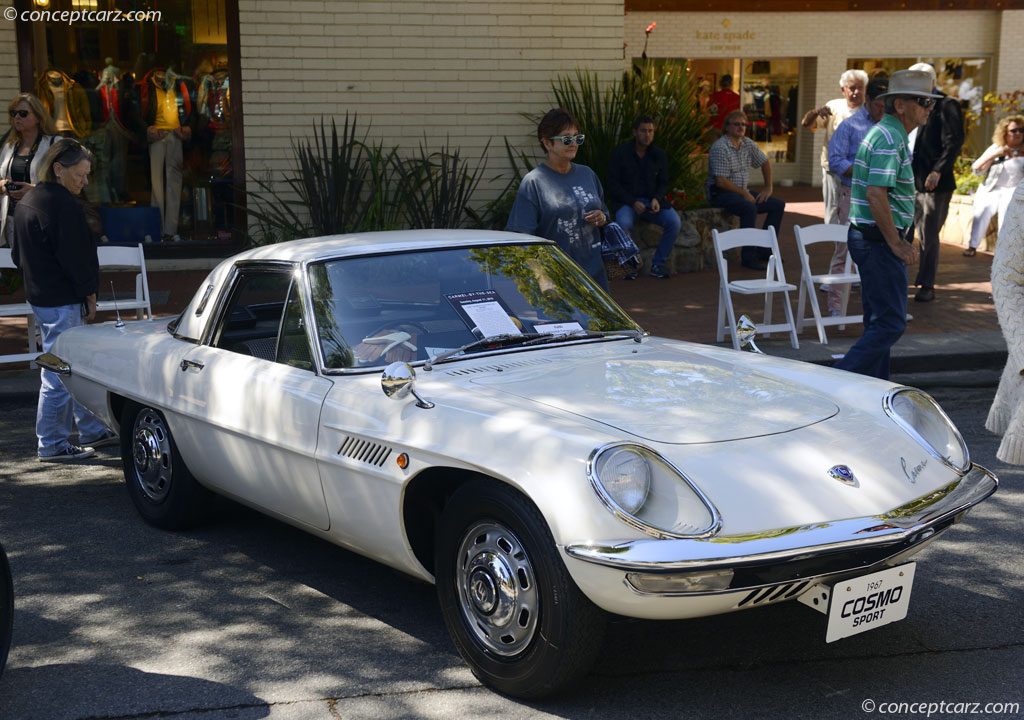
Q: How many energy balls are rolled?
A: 0